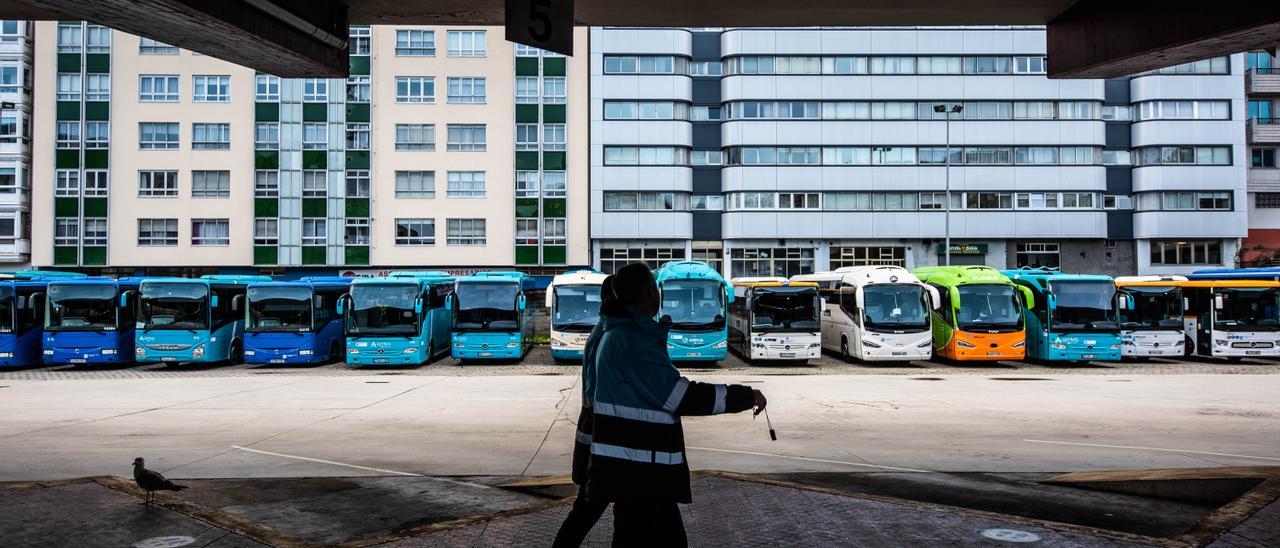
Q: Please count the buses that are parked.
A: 14